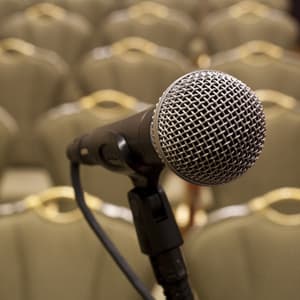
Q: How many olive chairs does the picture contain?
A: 11